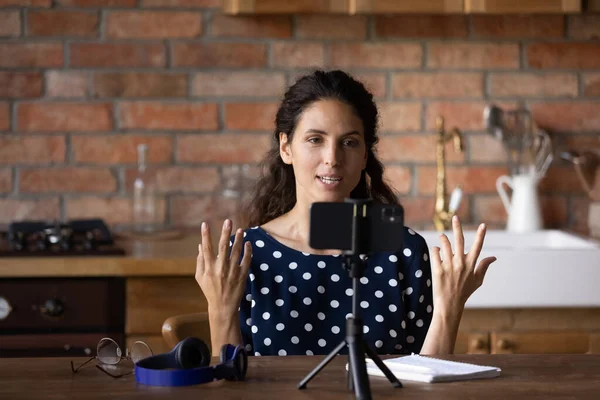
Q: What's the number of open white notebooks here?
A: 1